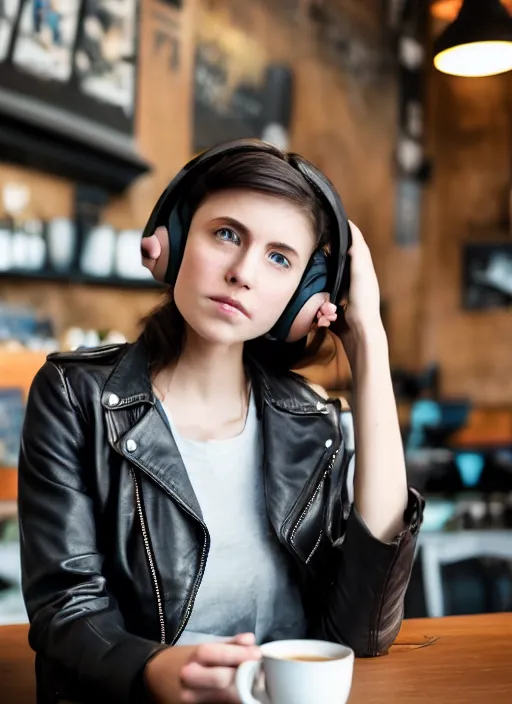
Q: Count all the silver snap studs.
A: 4